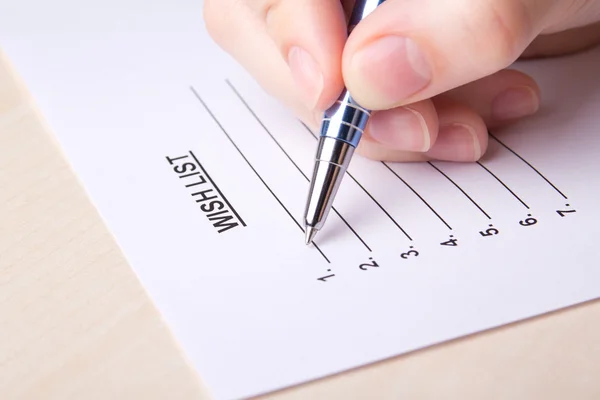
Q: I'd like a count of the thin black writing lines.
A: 7